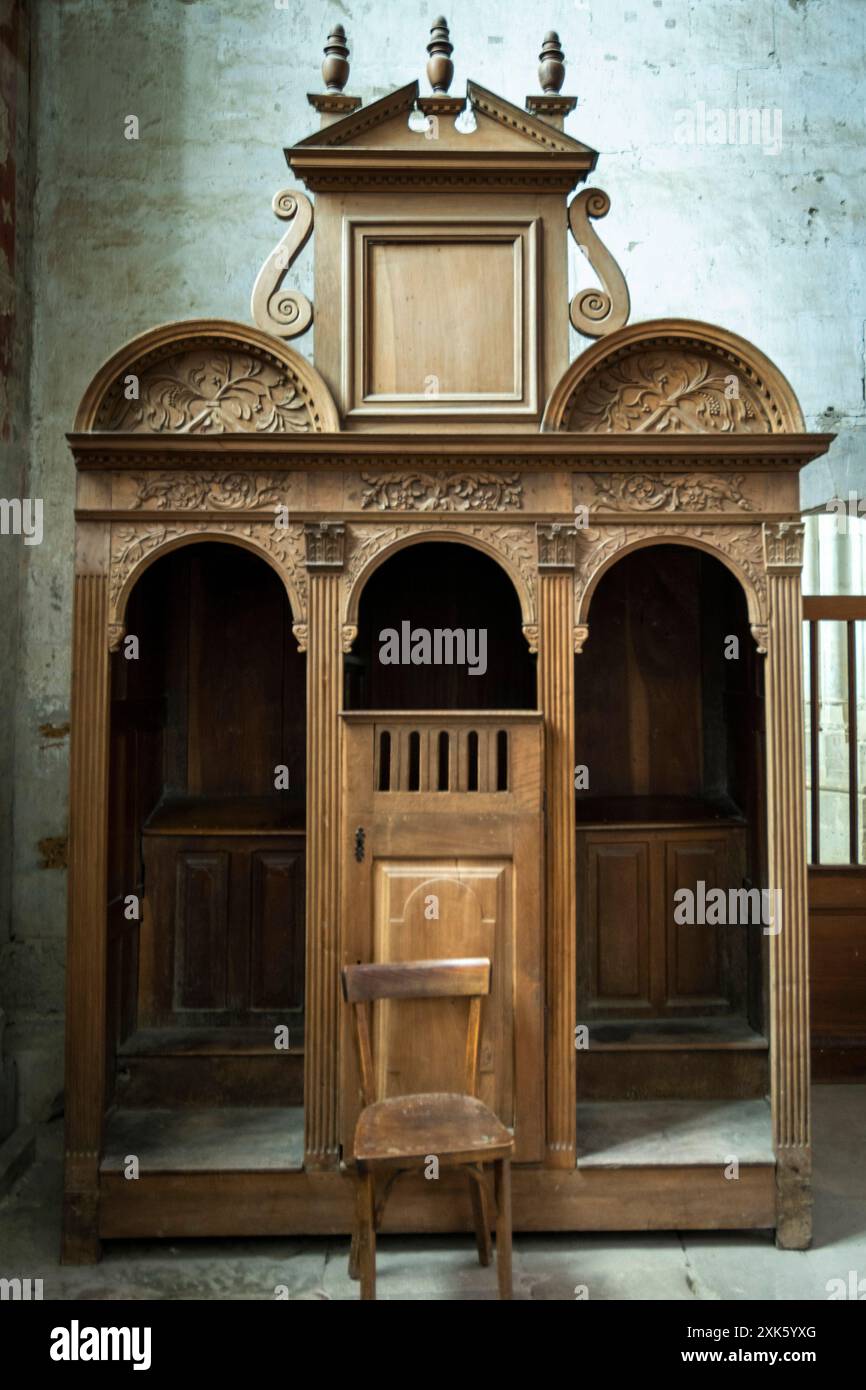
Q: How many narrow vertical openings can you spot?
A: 5